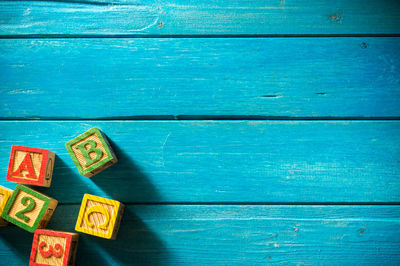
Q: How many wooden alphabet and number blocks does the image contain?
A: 6